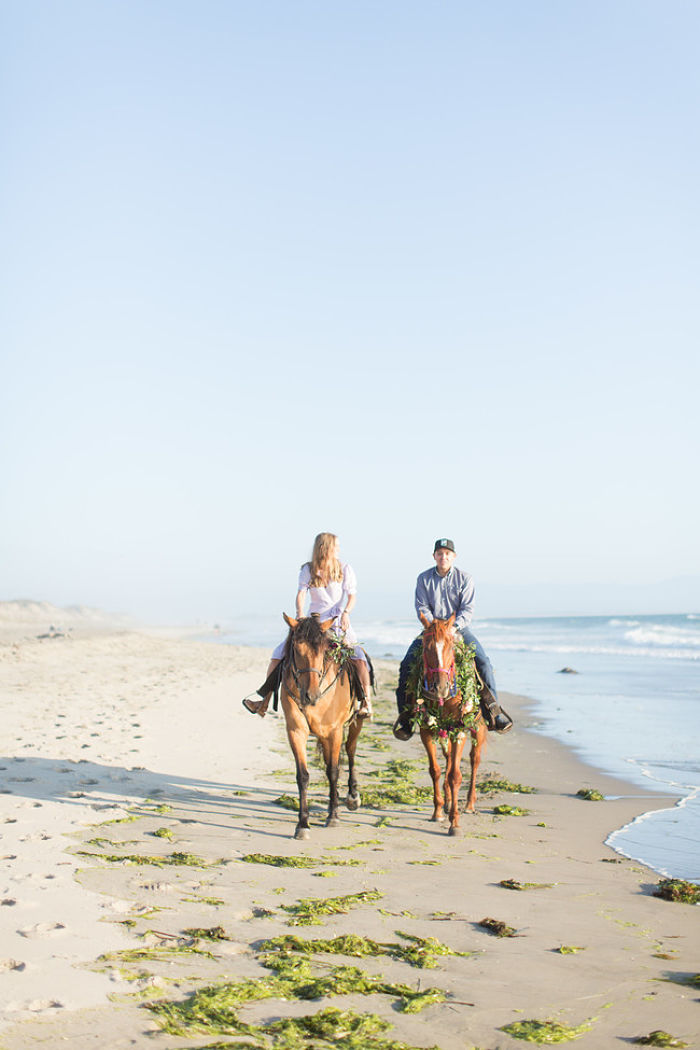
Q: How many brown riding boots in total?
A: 2